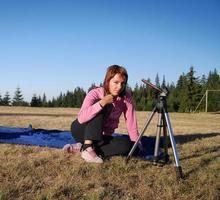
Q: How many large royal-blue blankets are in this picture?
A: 1